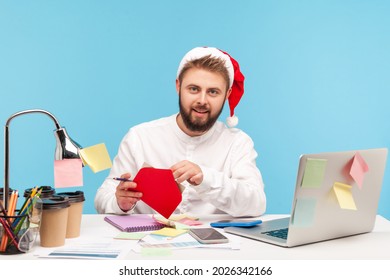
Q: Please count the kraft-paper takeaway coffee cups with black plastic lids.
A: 4